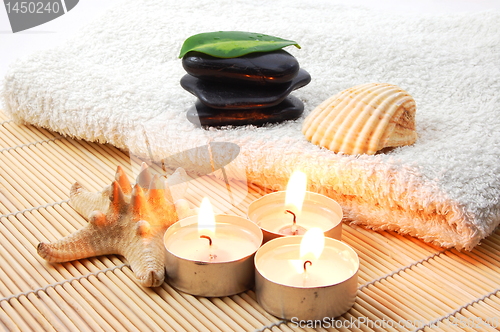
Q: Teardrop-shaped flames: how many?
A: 3